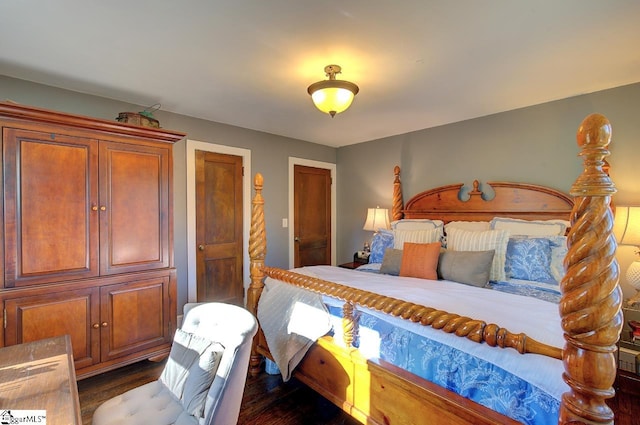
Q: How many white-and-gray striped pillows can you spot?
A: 2